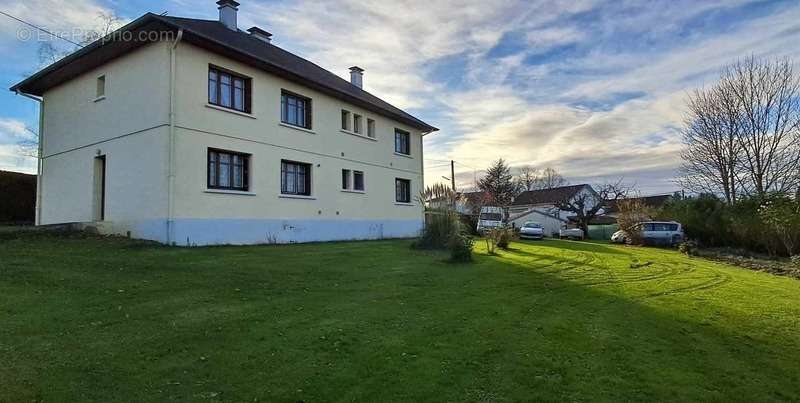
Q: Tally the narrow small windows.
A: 6